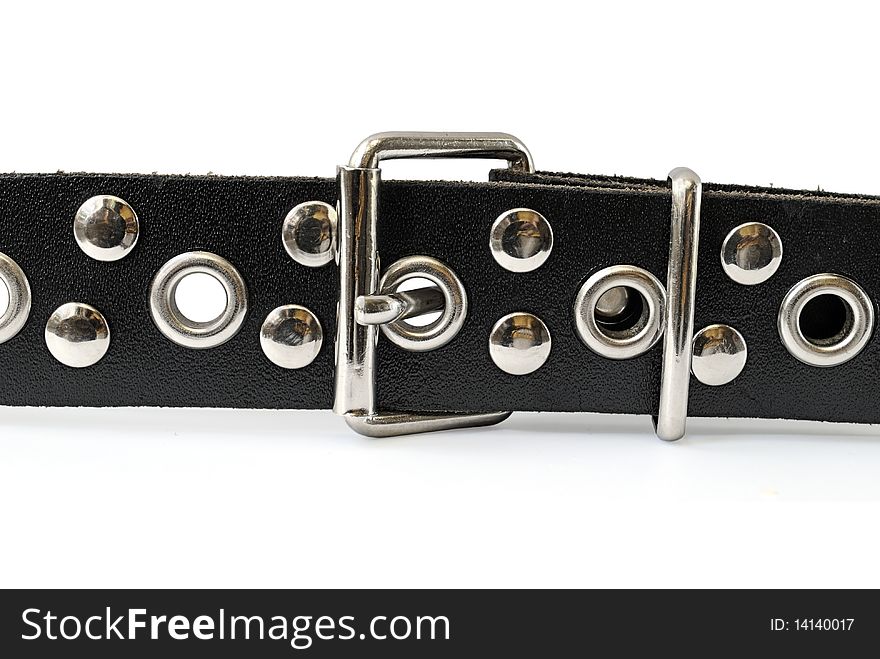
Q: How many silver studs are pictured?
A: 8